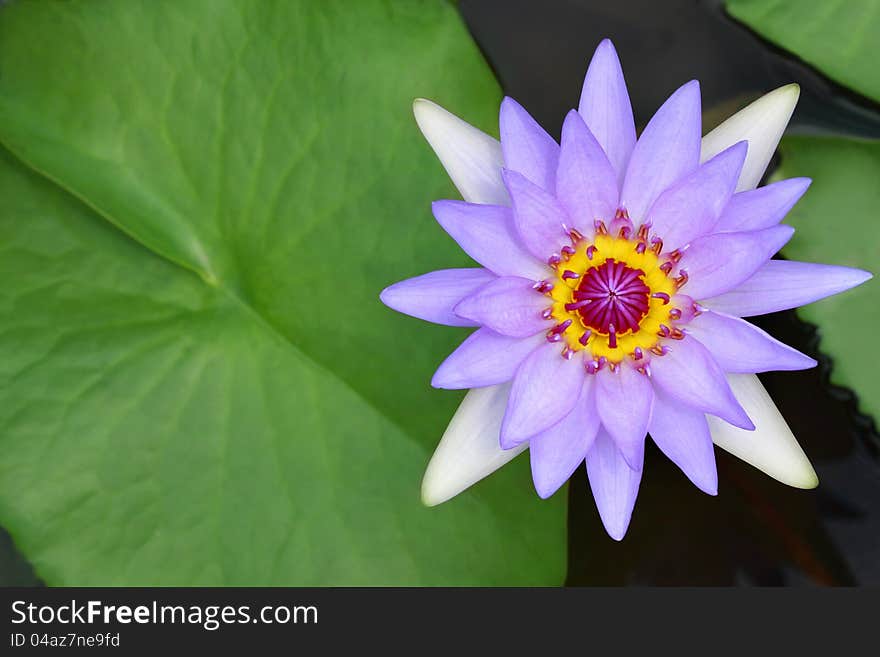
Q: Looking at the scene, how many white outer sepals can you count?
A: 4